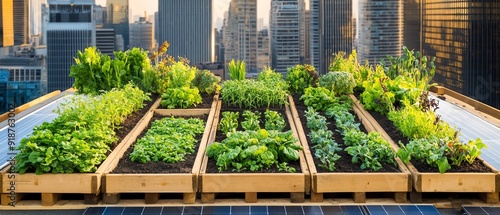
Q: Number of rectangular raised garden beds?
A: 5